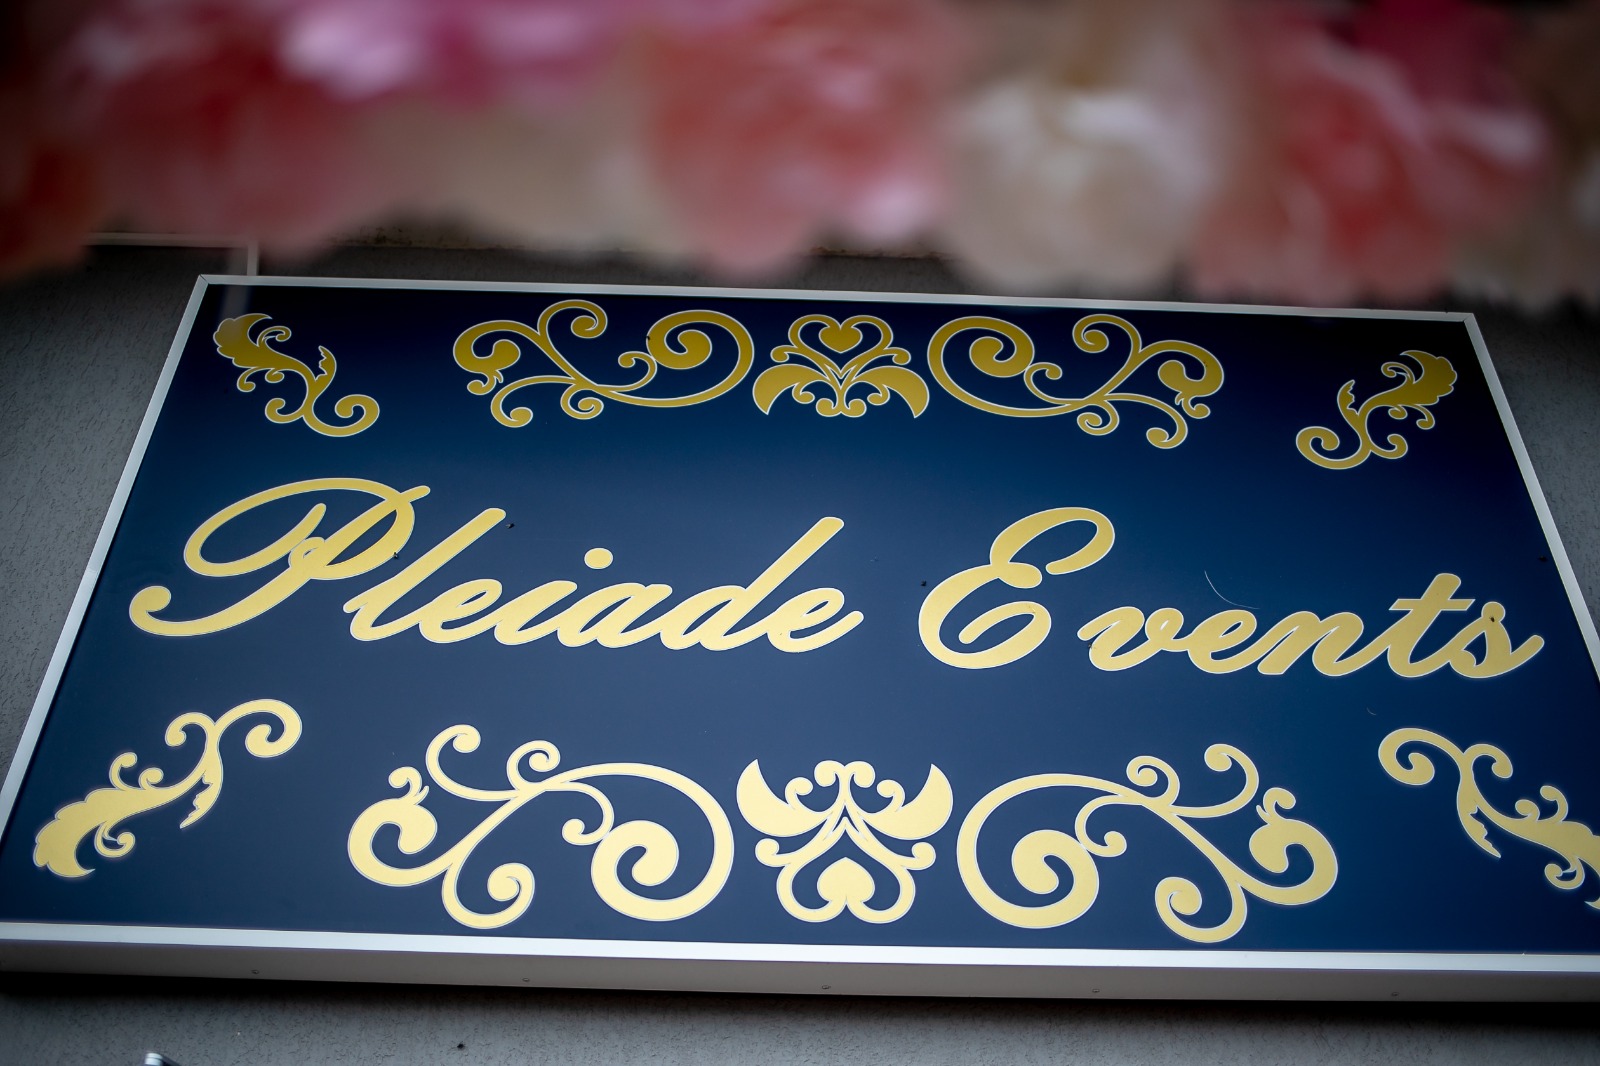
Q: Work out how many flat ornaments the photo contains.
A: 10